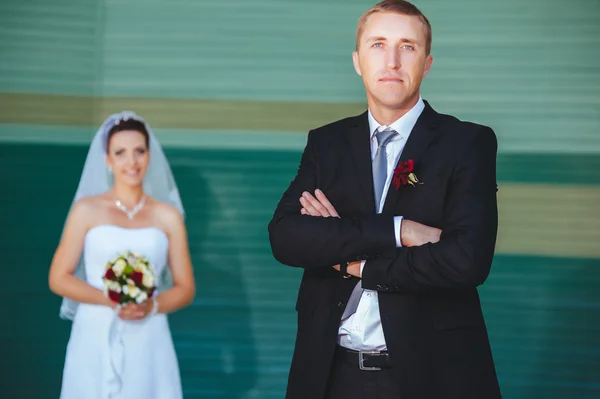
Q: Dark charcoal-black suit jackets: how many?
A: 1